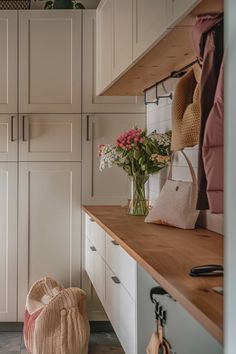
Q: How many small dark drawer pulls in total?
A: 4